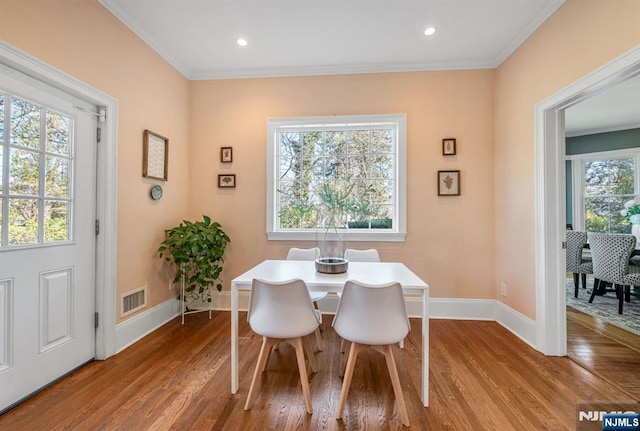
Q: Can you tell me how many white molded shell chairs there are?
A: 4